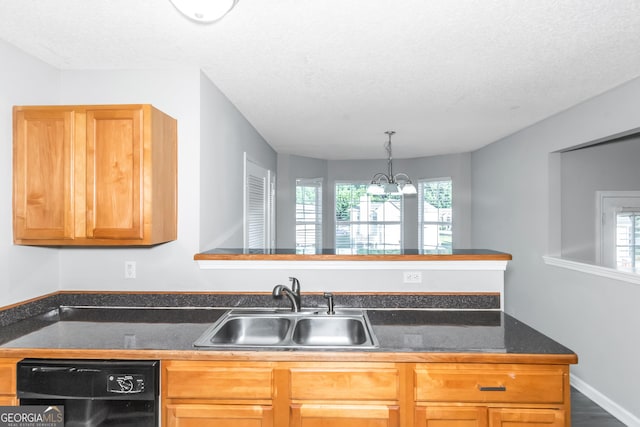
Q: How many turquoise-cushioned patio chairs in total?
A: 0